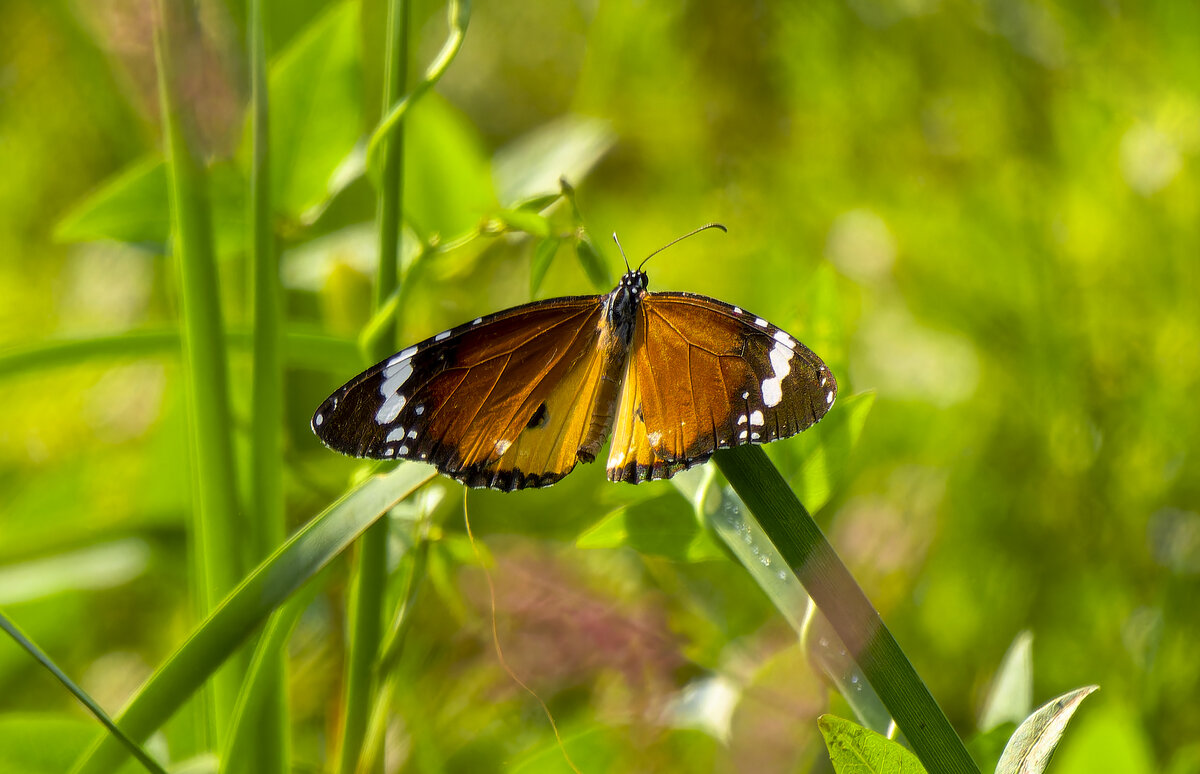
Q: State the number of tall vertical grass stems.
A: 3